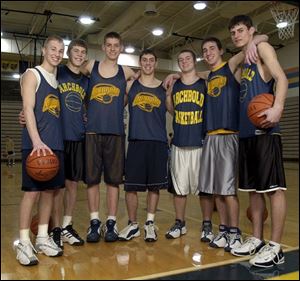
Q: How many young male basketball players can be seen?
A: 7